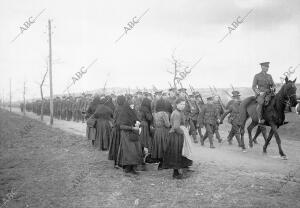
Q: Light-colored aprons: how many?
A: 1